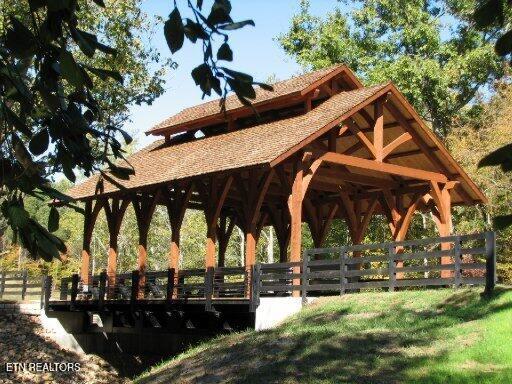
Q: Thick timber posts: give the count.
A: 13